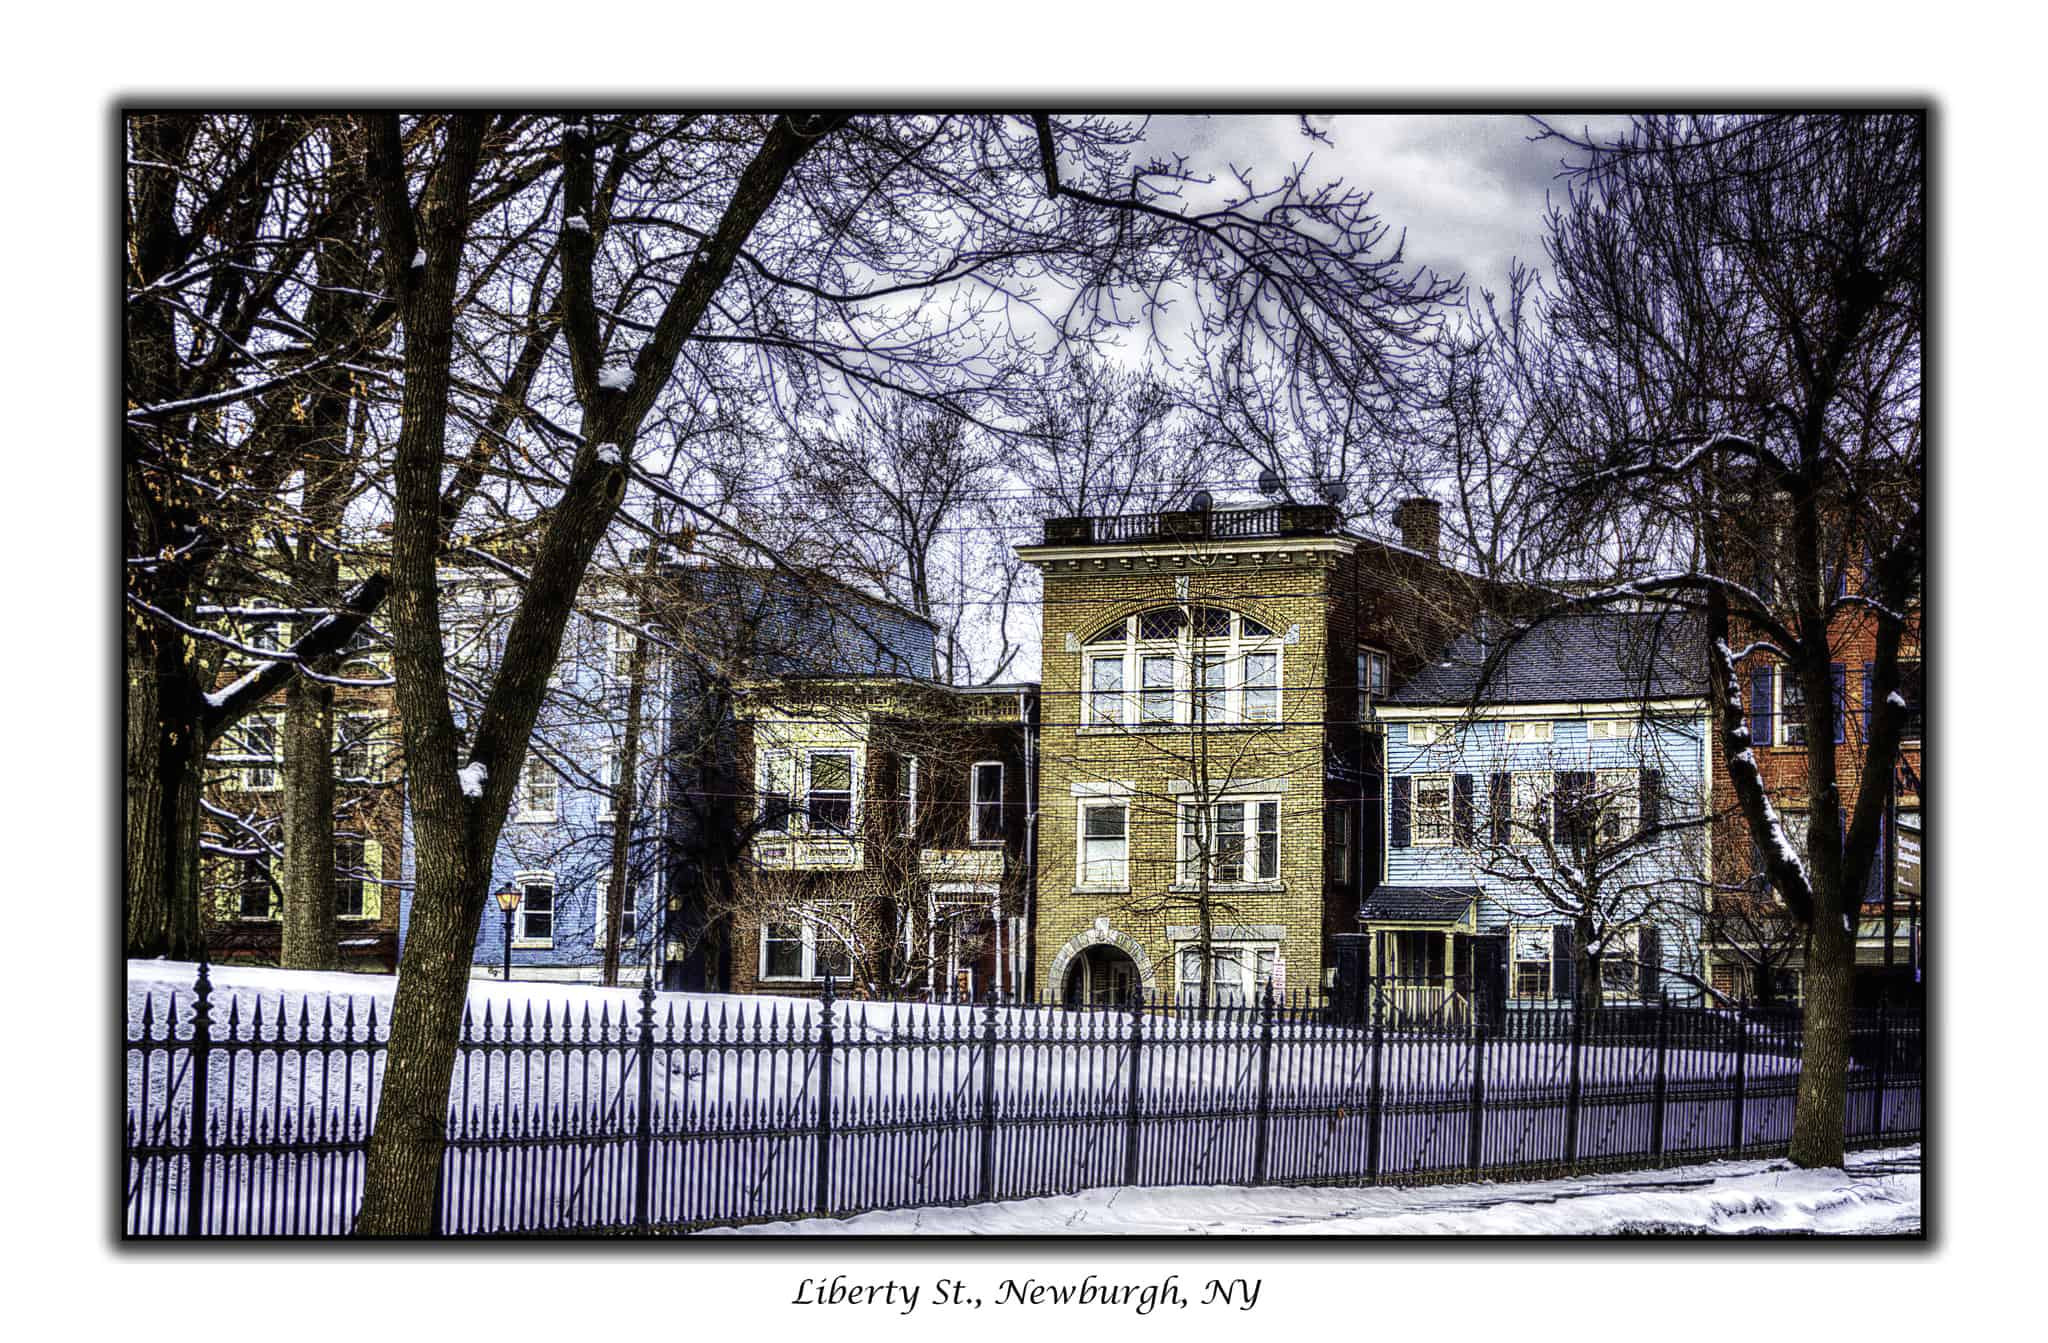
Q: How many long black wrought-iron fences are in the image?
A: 1